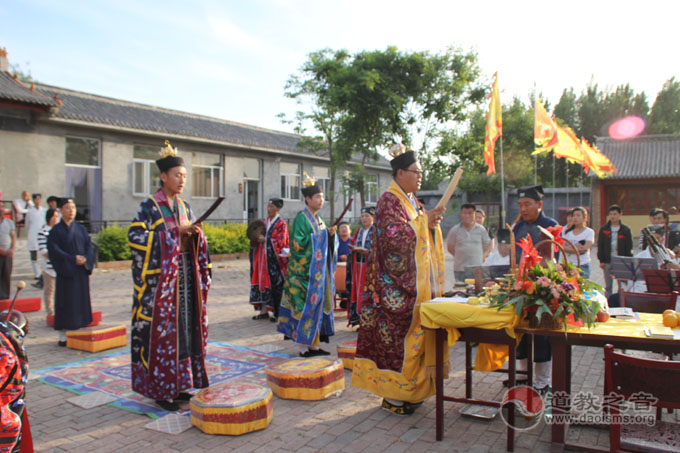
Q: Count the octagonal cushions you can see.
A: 3